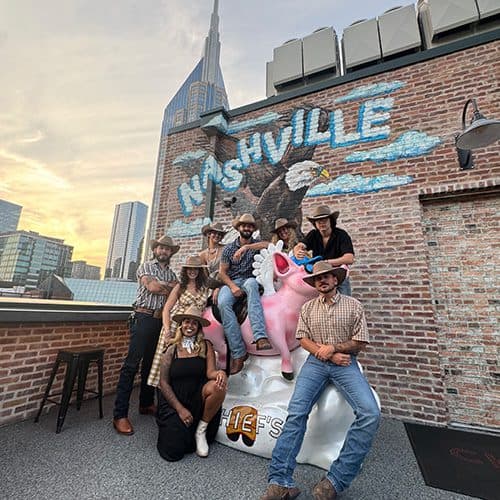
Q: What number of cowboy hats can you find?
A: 8